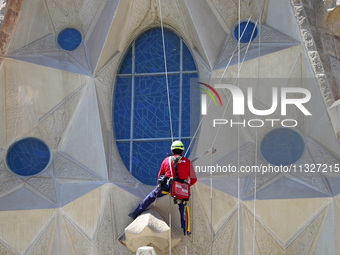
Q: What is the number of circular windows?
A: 4